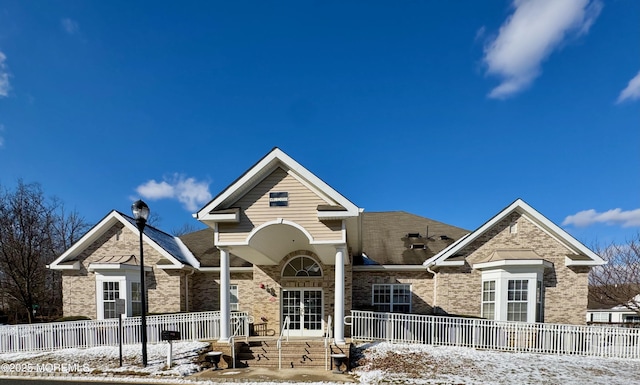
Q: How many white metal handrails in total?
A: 3